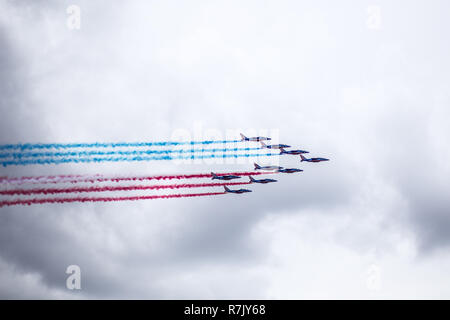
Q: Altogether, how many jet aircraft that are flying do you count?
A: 9